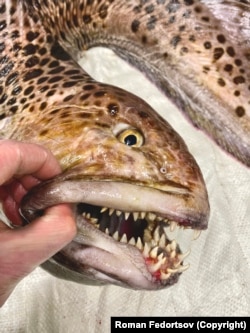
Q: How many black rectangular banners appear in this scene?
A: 1